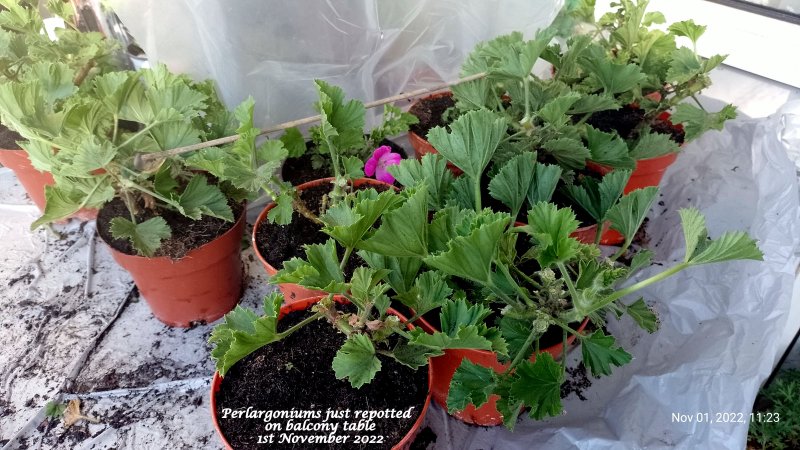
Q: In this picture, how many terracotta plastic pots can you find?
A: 8